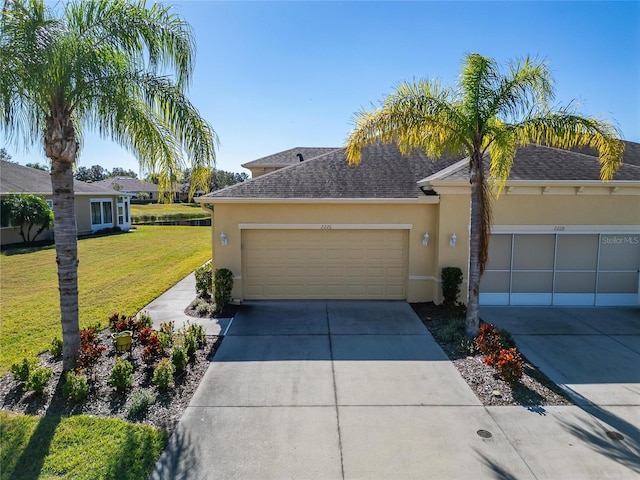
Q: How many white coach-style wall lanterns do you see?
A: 3